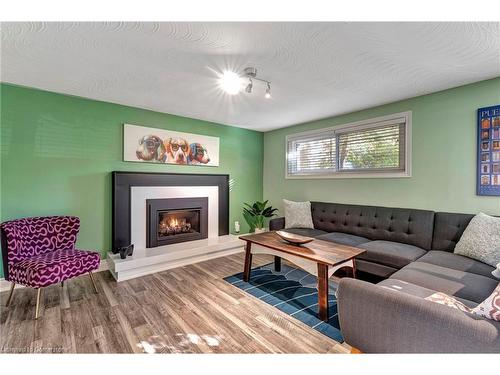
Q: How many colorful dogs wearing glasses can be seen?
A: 3